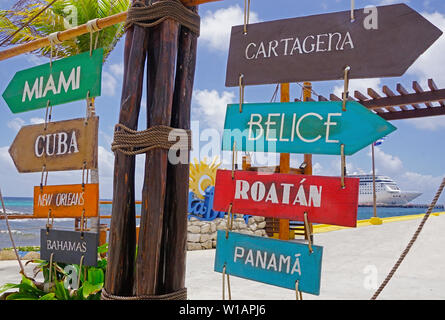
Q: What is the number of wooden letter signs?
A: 8